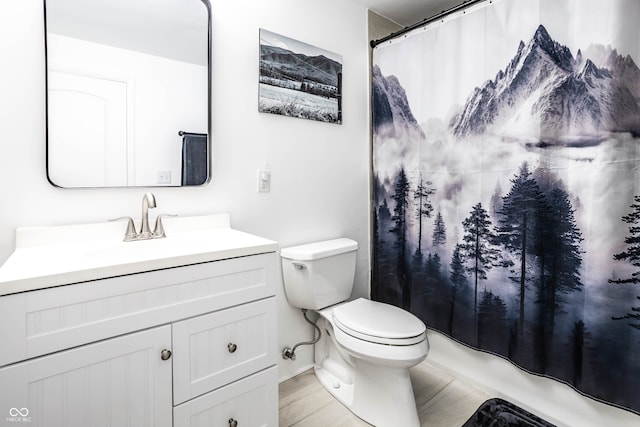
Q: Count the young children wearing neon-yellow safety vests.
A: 0